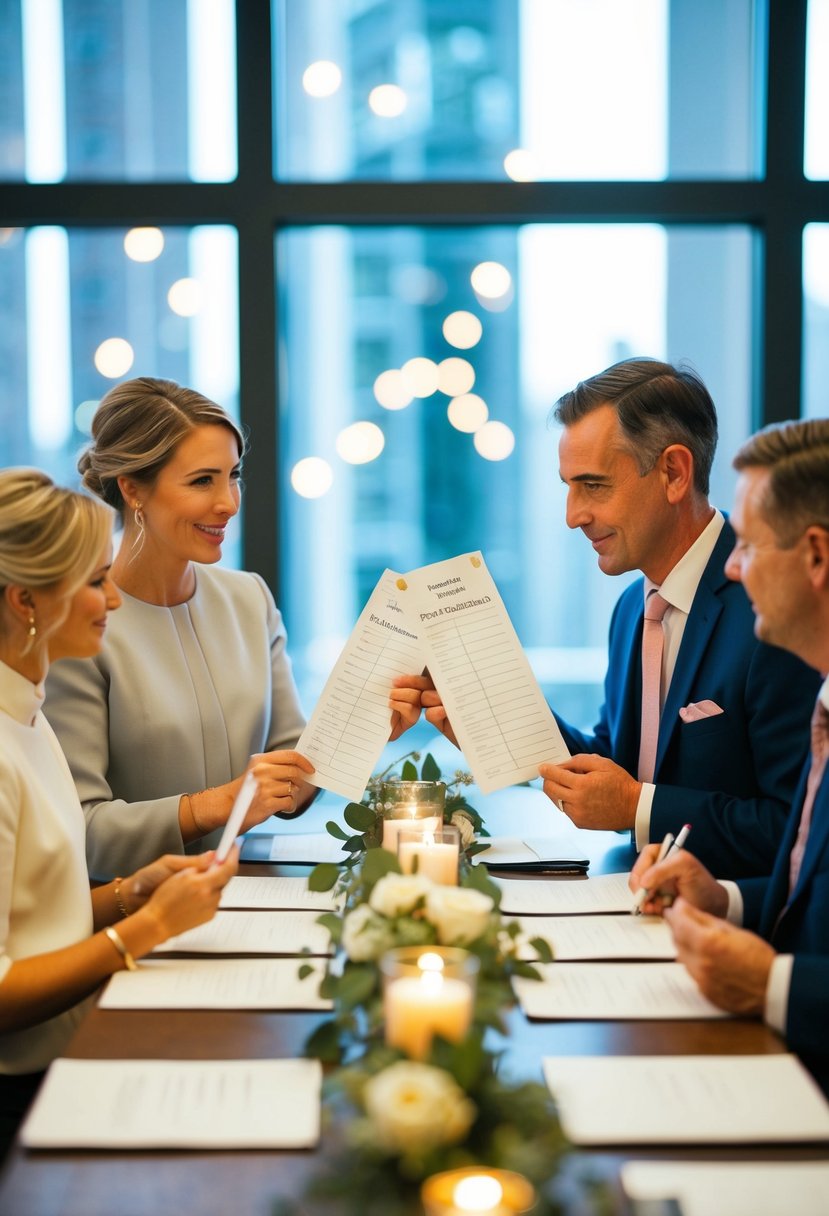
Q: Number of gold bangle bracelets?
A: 1